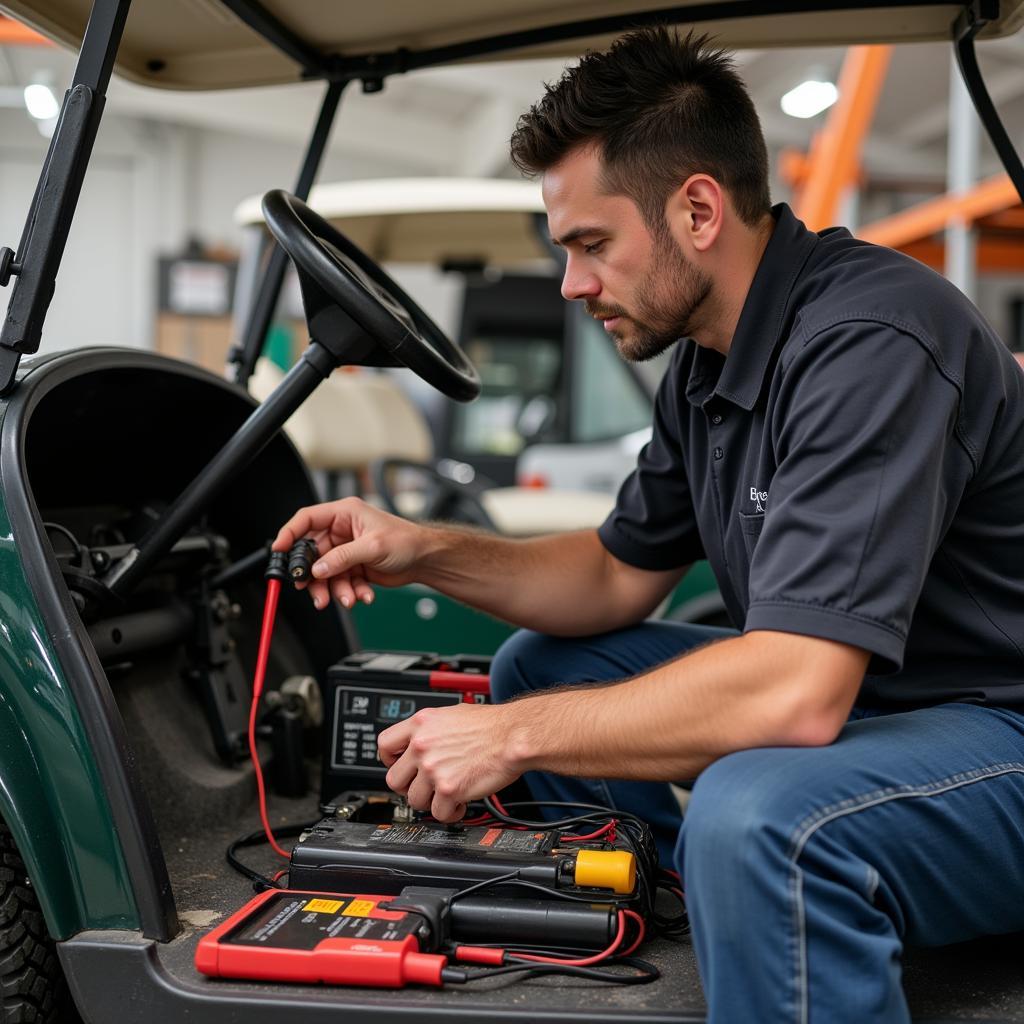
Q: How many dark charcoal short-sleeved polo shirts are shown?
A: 1